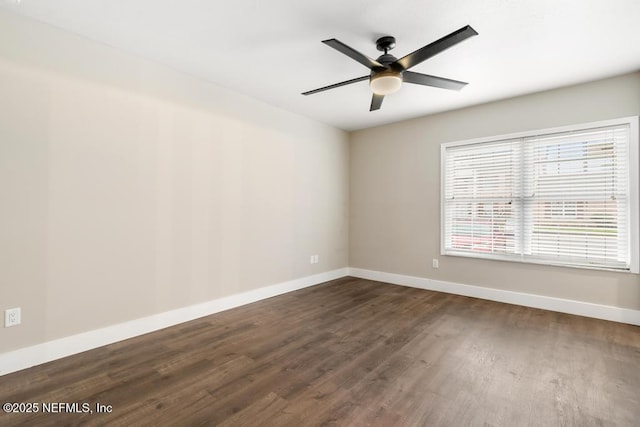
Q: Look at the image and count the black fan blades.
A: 5